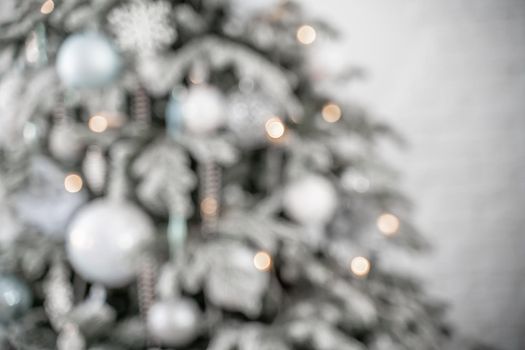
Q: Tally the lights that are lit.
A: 10